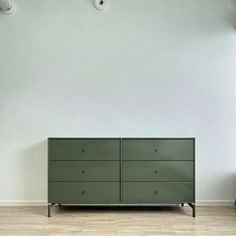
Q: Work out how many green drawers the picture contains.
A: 6